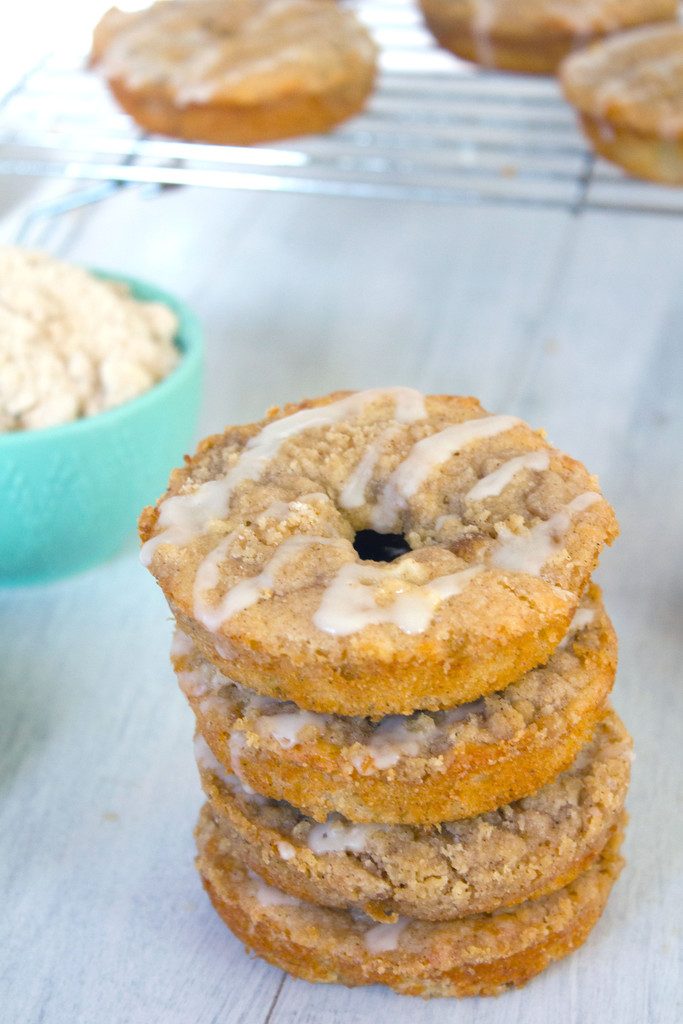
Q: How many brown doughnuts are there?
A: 7